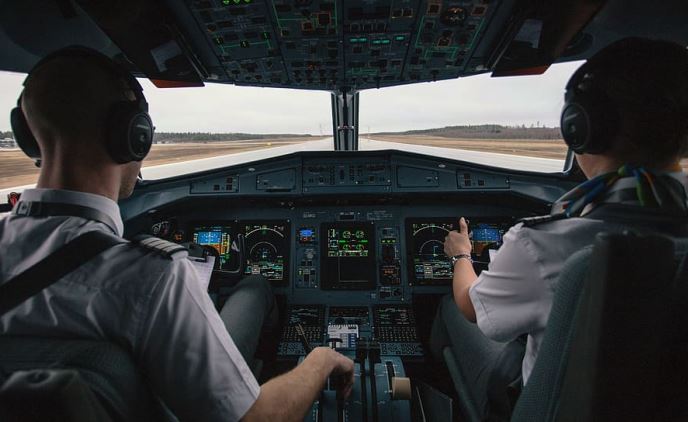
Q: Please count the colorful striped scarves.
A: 1